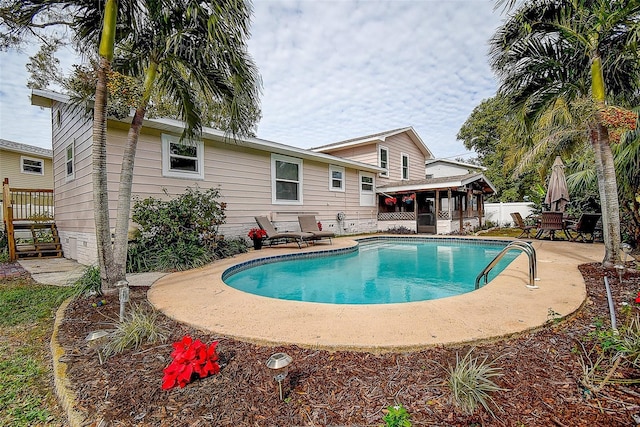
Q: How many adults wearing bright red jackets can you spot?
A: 0